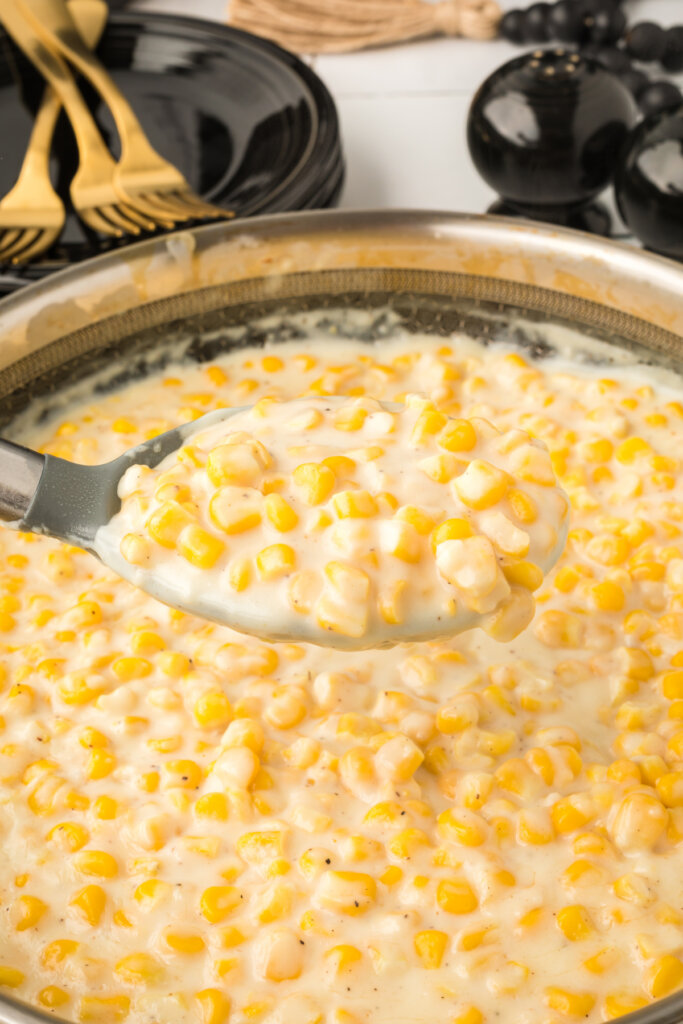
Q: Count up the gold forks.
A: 3